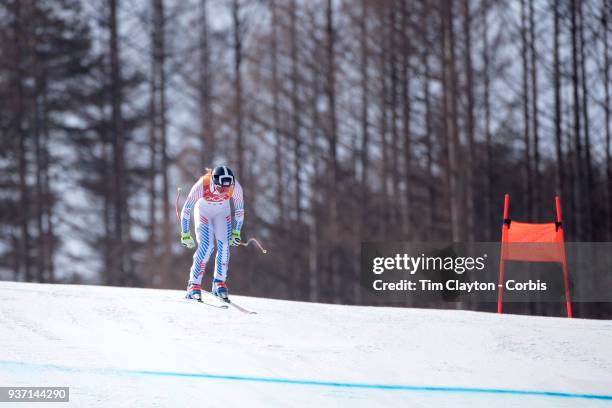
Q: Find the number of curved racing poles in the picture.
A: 2